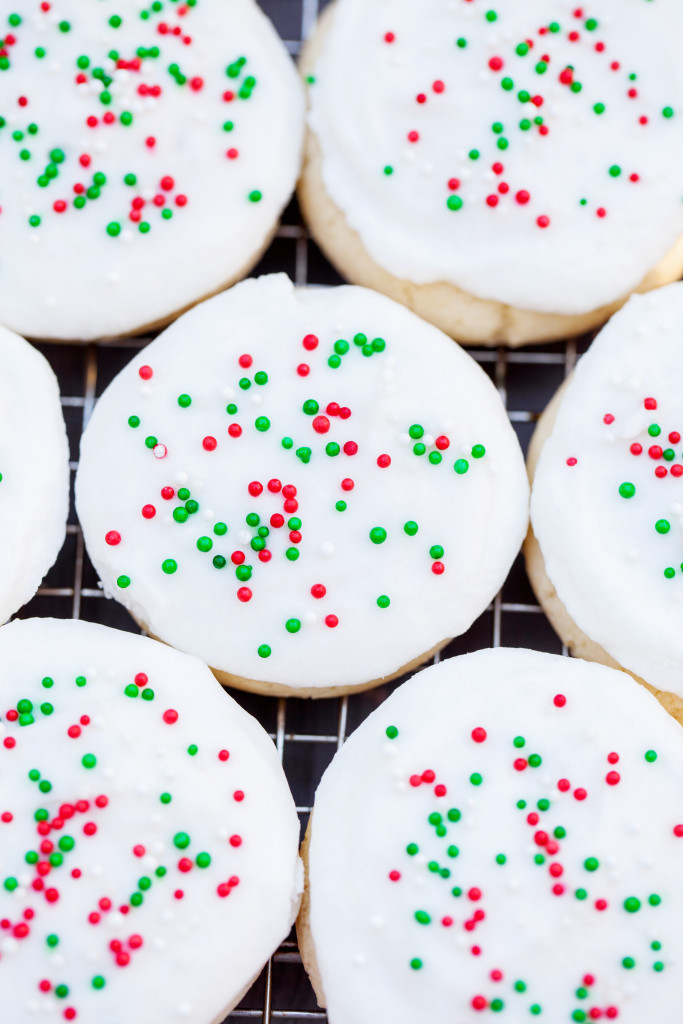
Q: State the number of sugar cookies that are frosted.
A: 7